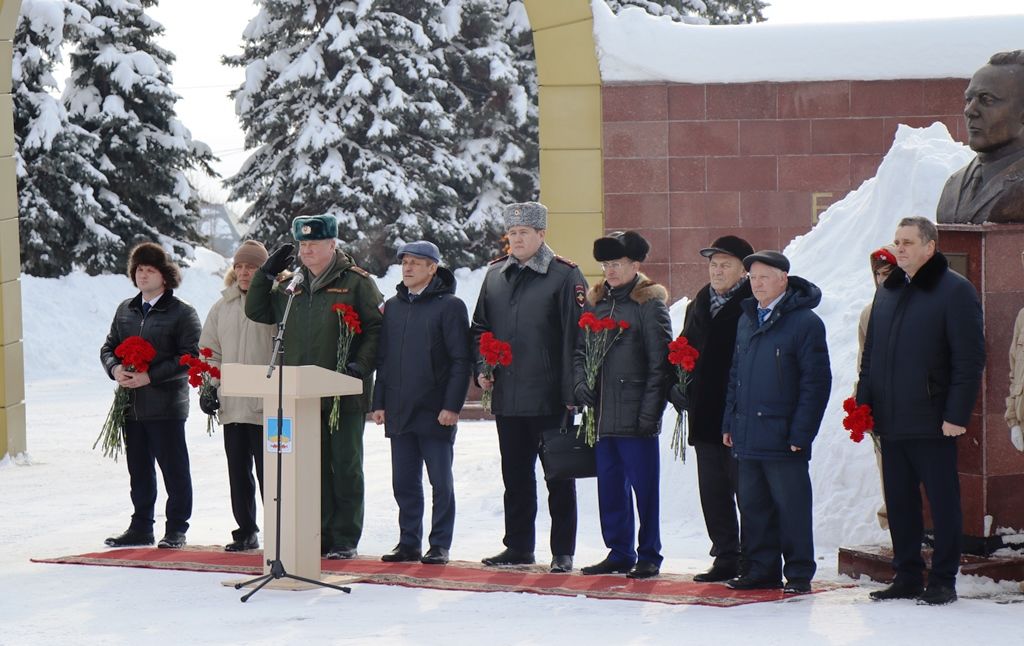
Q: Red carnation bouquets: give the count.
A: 7